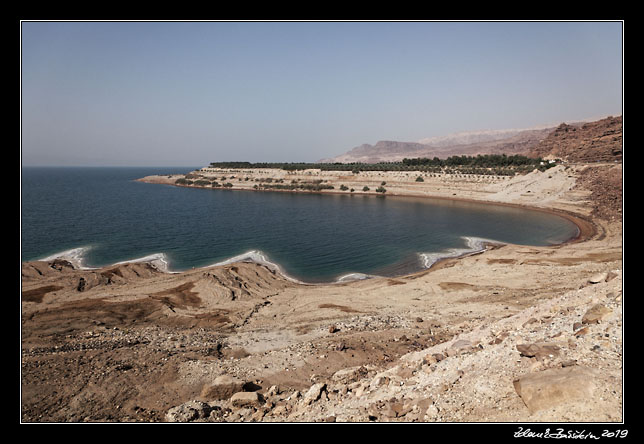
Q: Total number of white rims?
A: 5